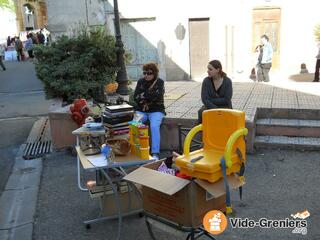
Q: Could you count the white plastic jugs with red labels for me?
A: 0